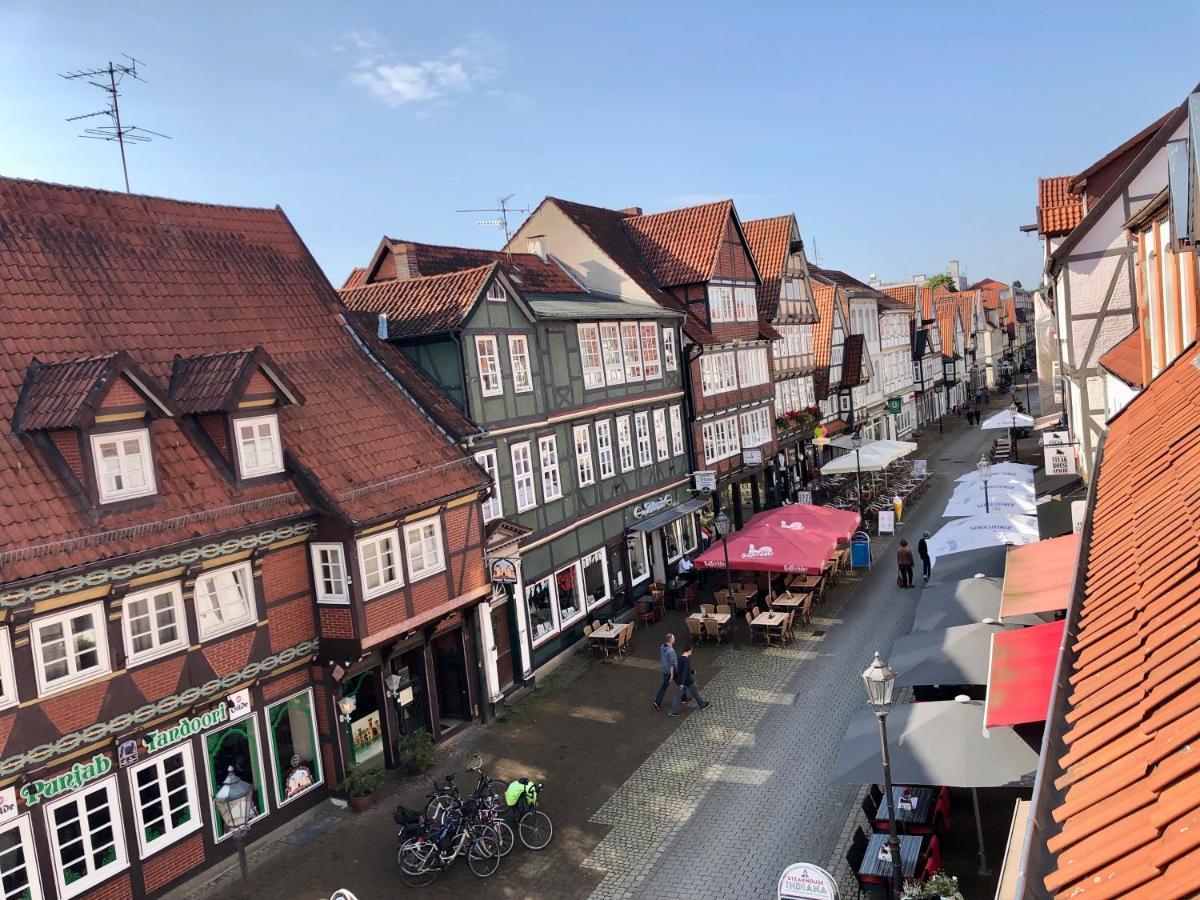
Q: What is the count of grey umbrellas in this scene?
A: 4